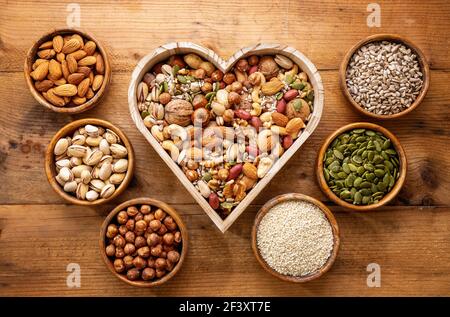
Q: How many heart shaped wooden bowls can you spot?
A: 1